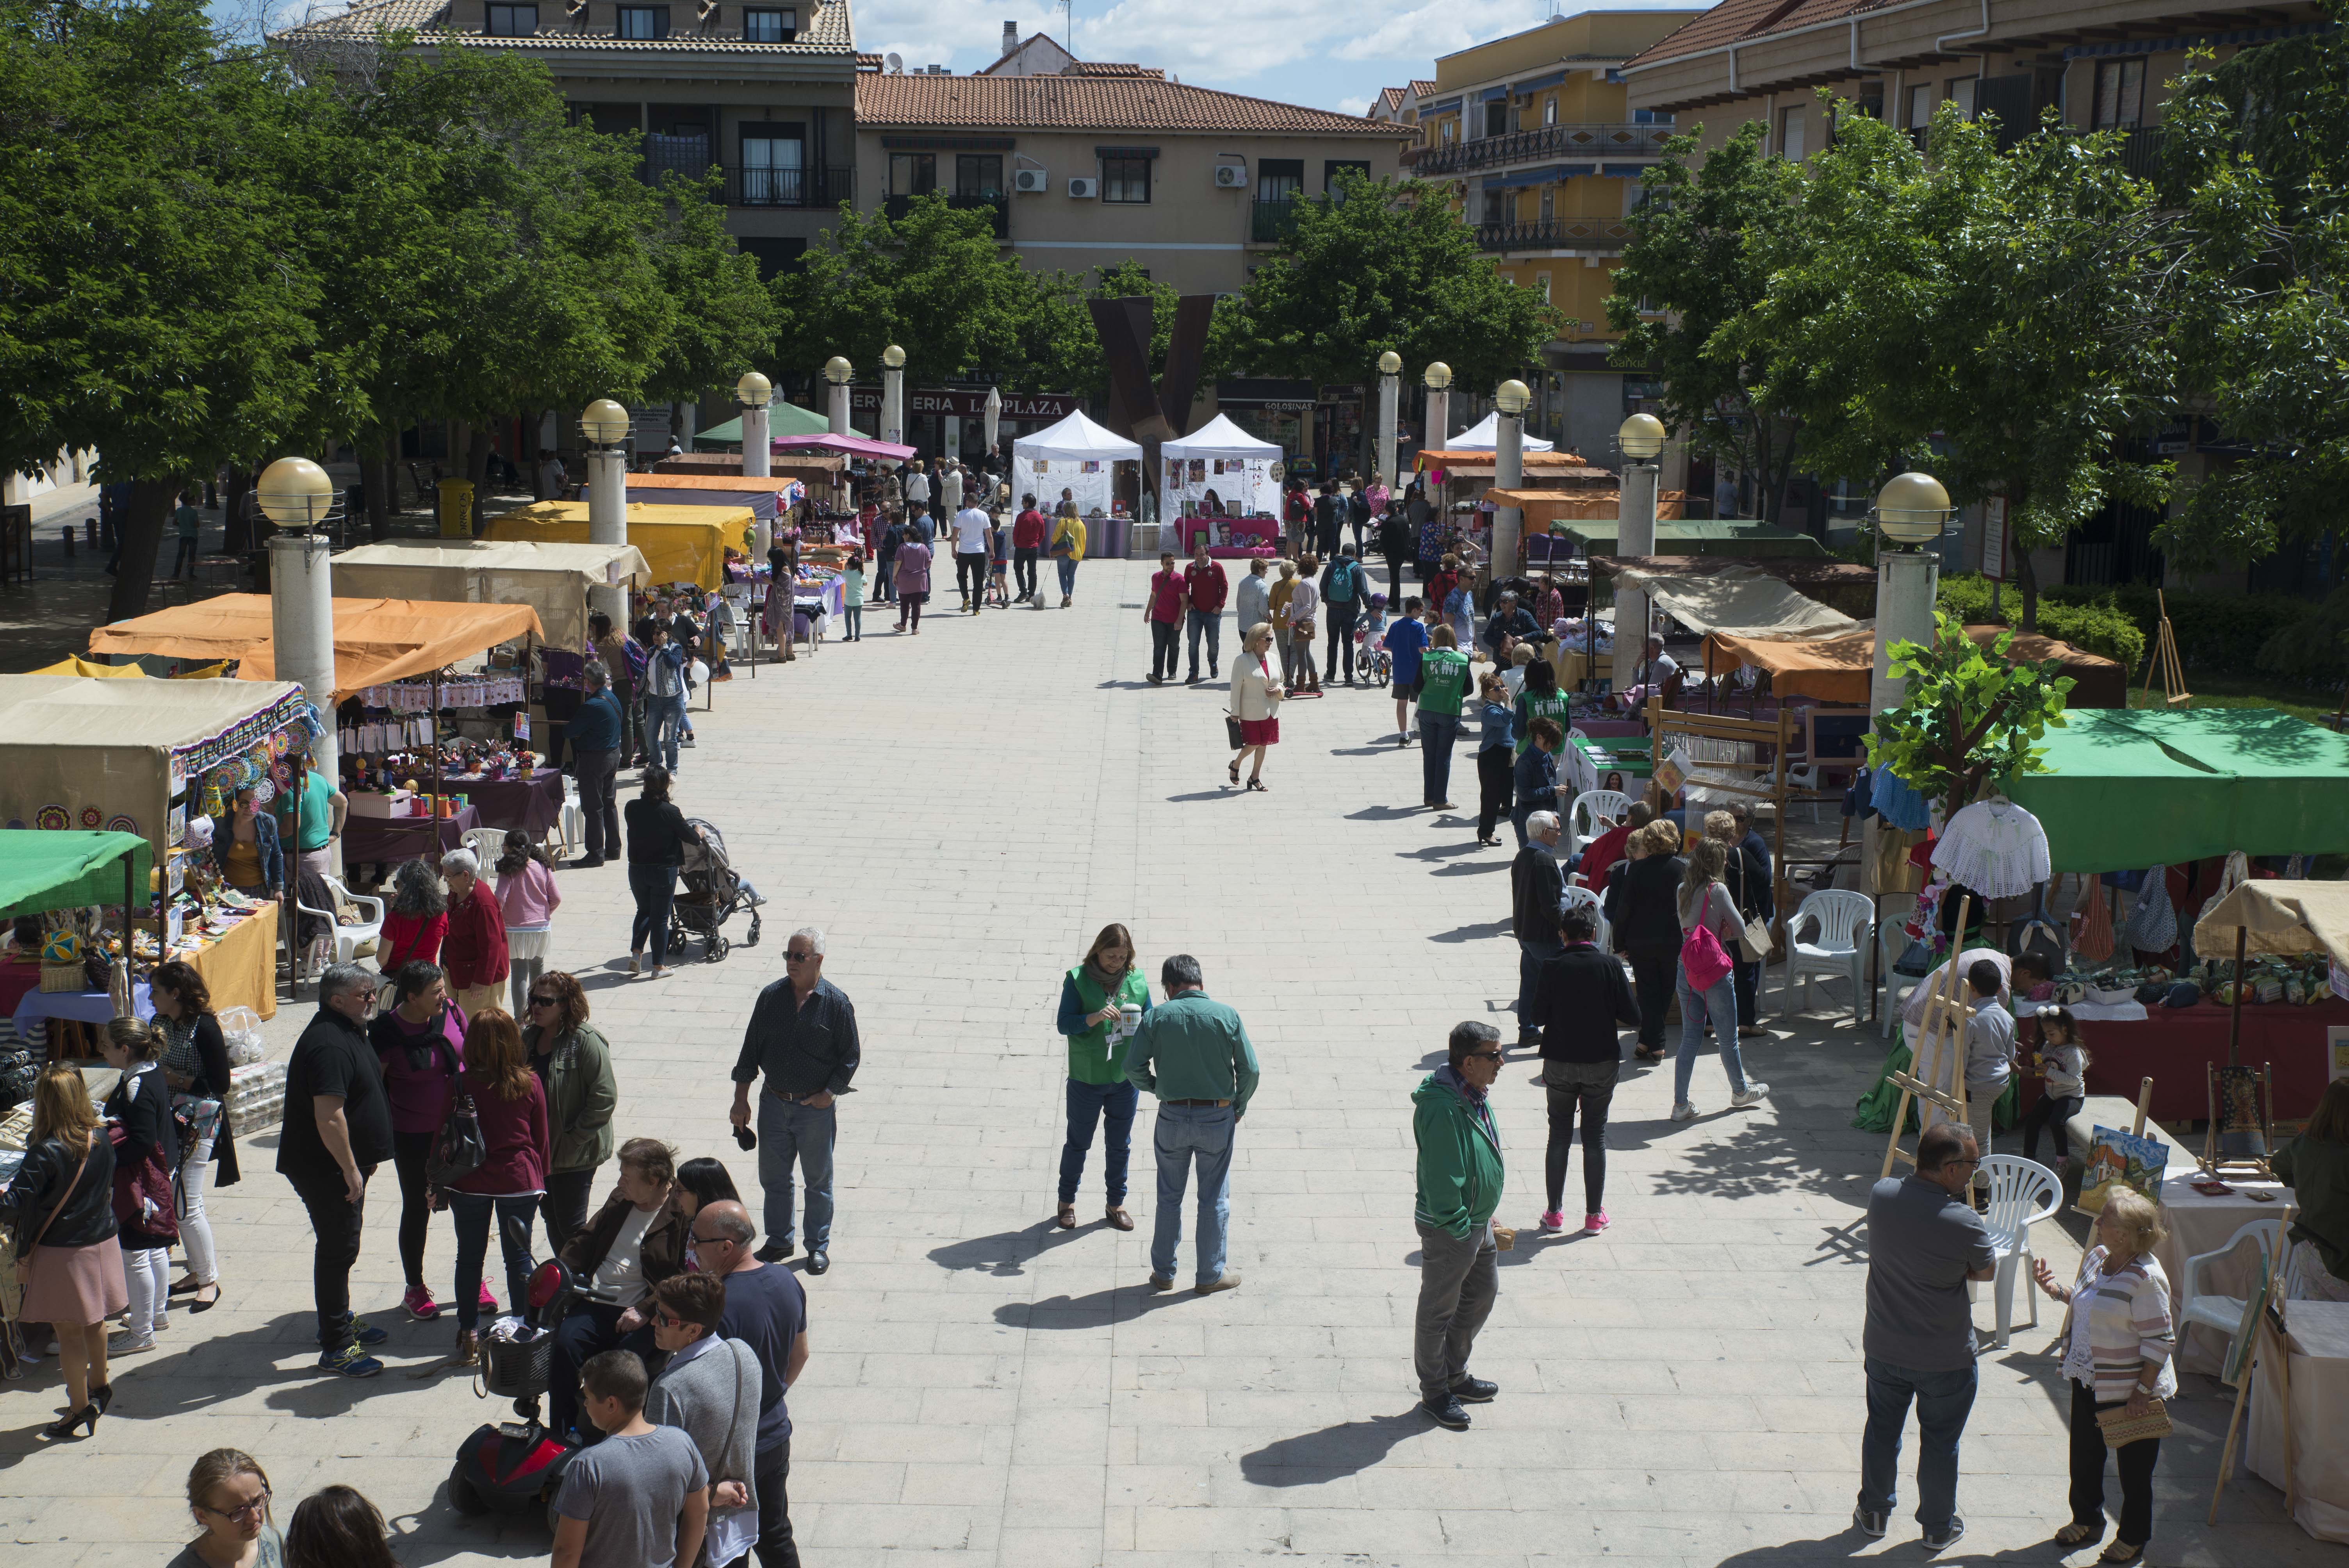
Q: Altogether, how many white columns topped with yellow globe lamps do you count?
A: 10